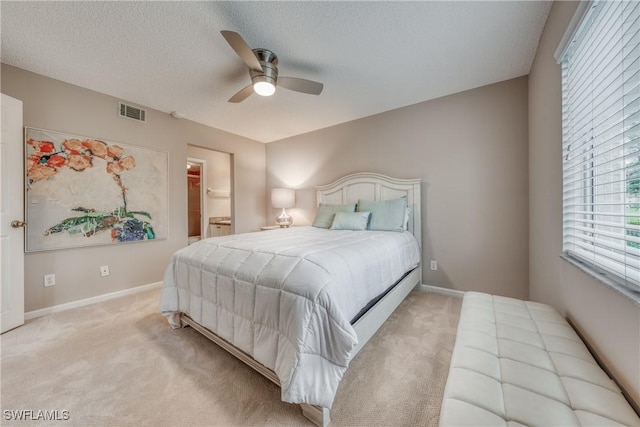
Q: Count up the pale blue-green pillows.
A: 3